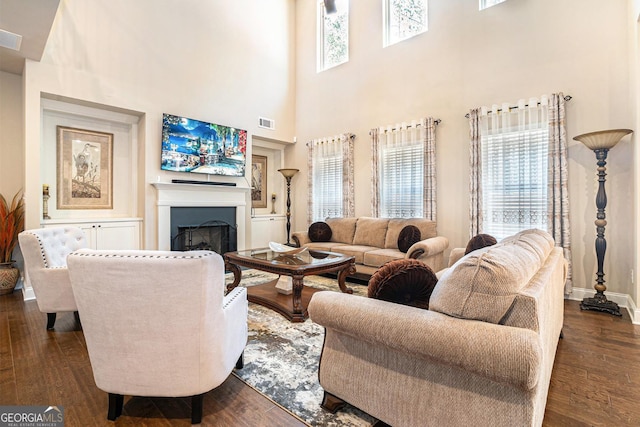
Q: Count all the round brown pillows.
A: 4